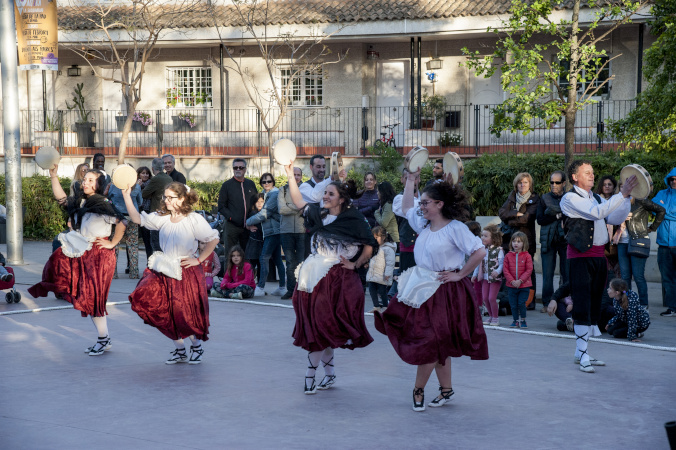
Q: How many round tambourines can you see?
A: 7